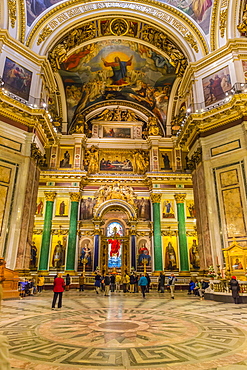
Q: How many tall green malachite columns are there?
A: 4